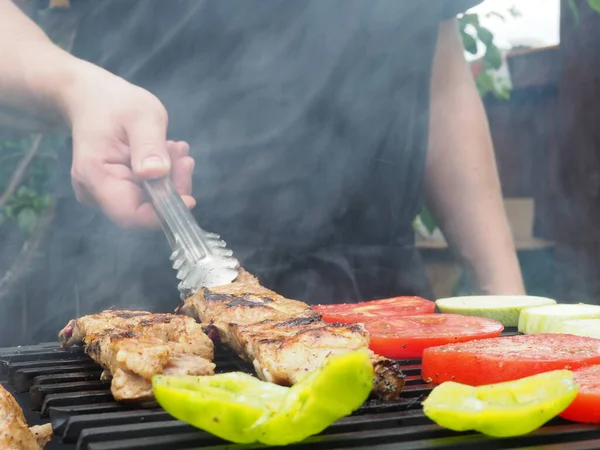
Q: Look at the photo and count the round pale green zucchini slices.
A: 3